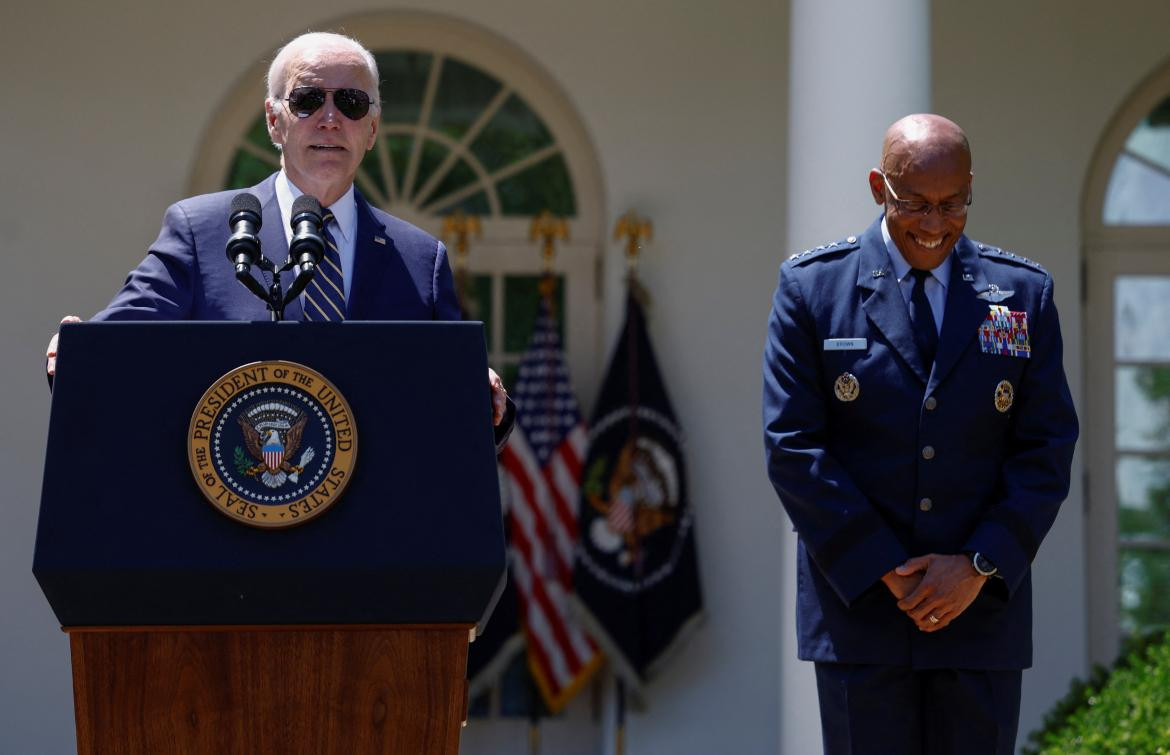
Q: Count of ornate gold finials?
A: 3